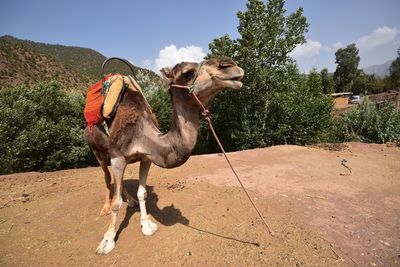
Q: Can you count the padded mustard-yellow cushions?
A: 2